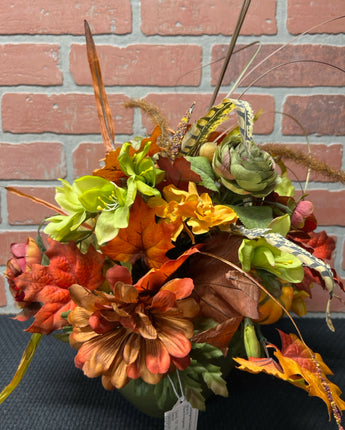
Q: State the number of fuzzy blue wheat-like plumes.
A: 0